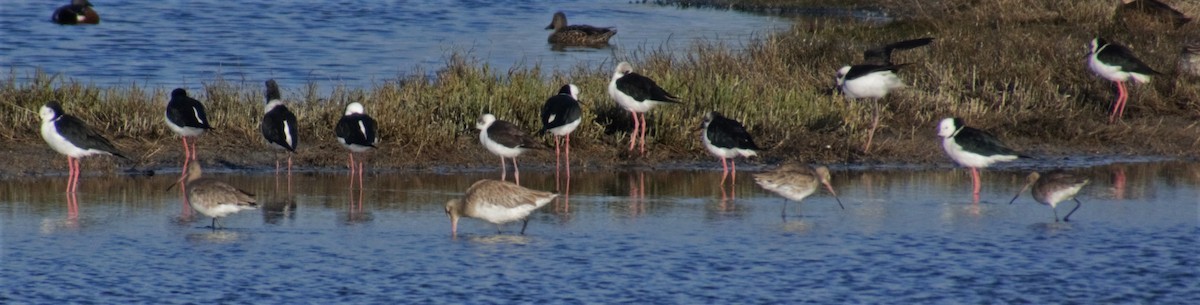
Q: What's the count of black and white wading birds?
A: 11